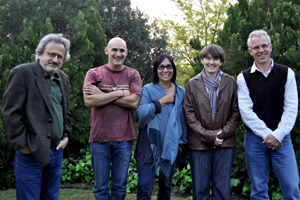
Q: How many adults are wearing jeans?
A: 5